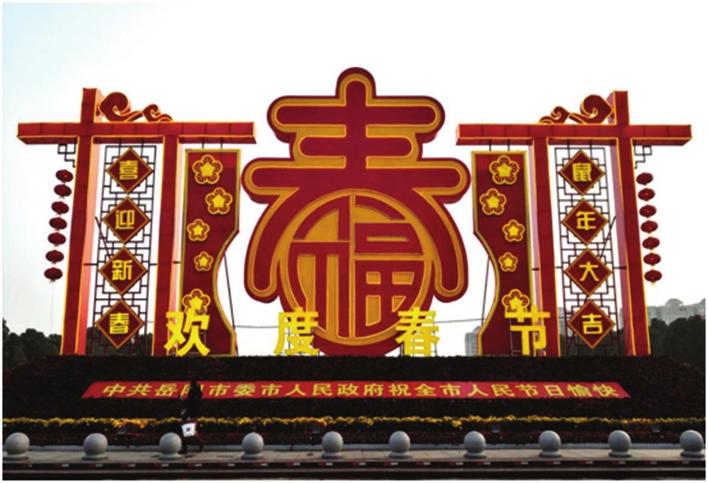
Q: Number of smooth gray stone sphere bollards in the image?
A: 10